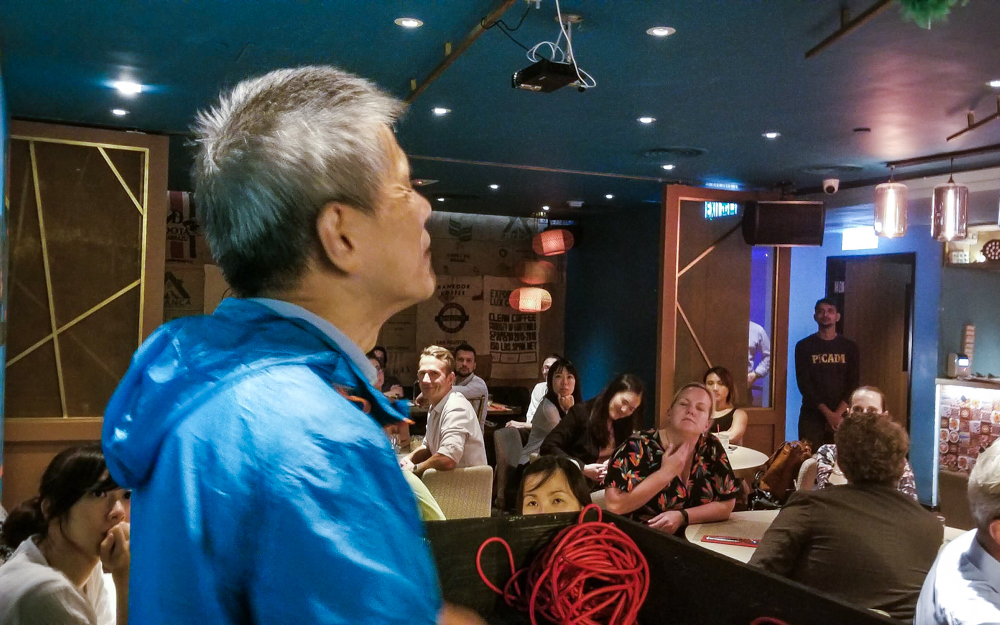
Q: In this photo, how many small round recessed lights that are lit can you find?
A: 13